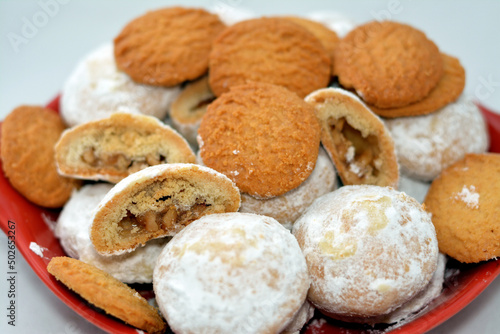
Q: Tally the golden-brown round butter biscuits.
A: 9